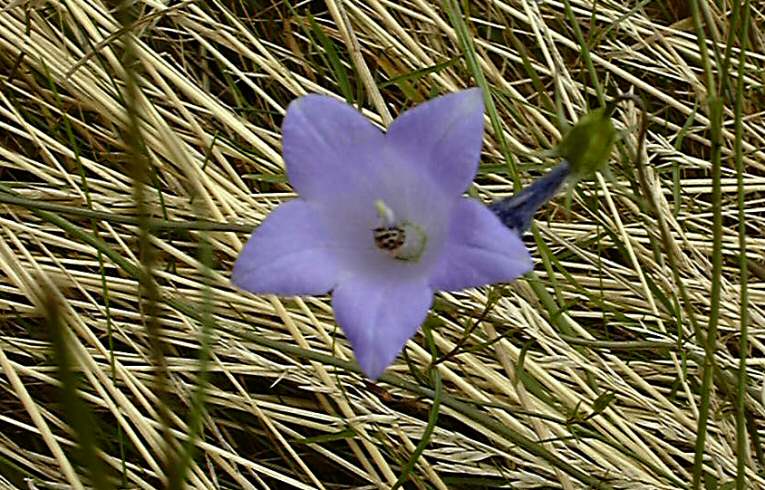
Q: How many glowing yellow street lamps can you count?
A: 0